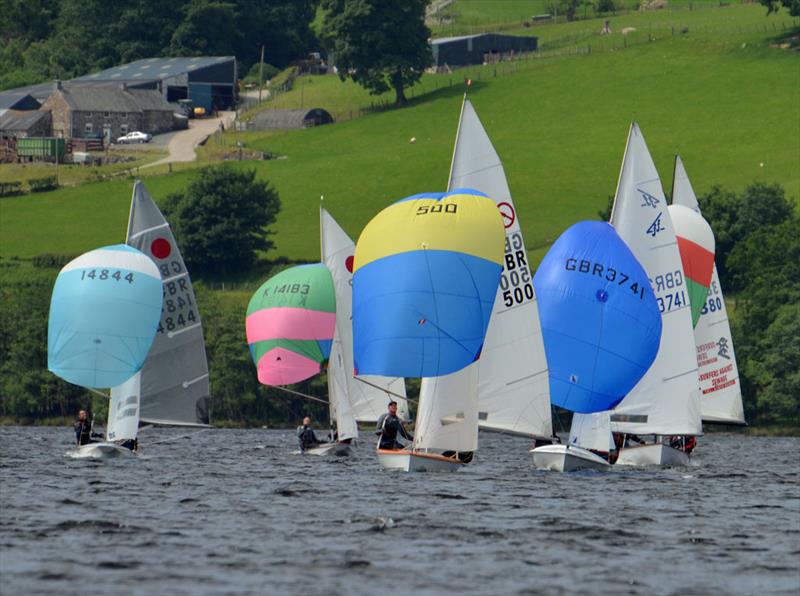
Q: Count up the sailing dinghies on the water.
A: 5